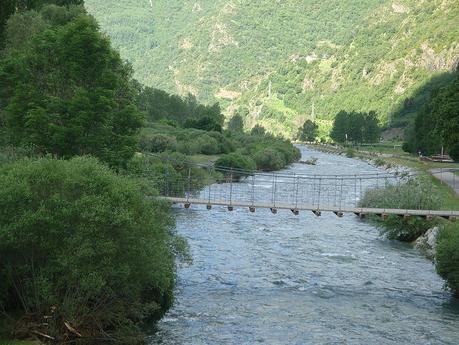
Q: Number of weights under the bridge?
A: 13